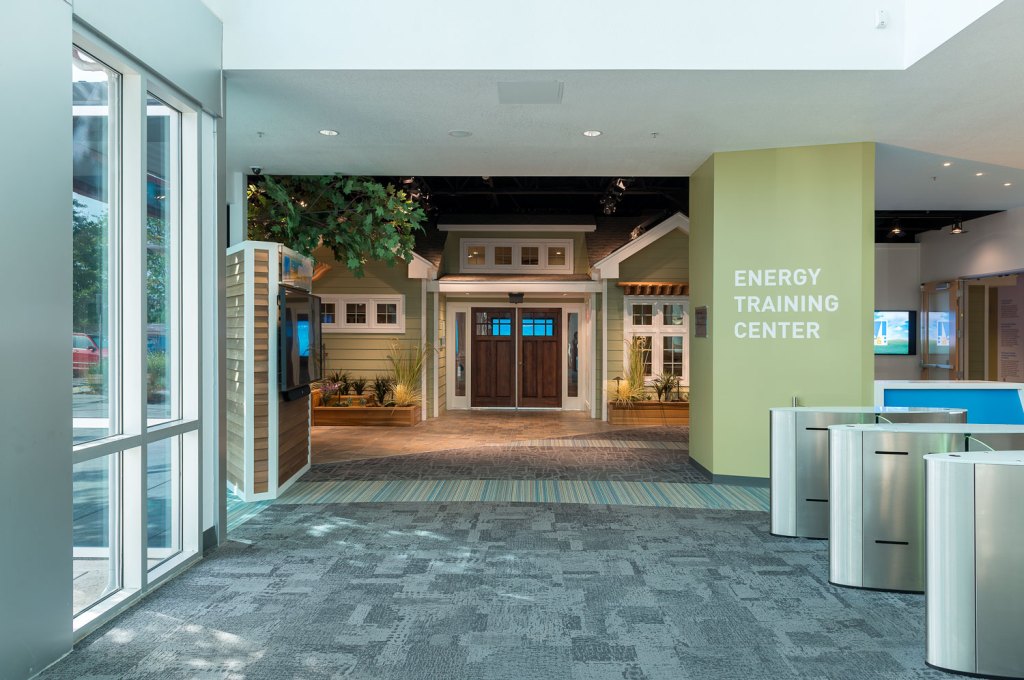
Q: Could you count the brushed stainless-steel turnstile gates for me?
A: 3